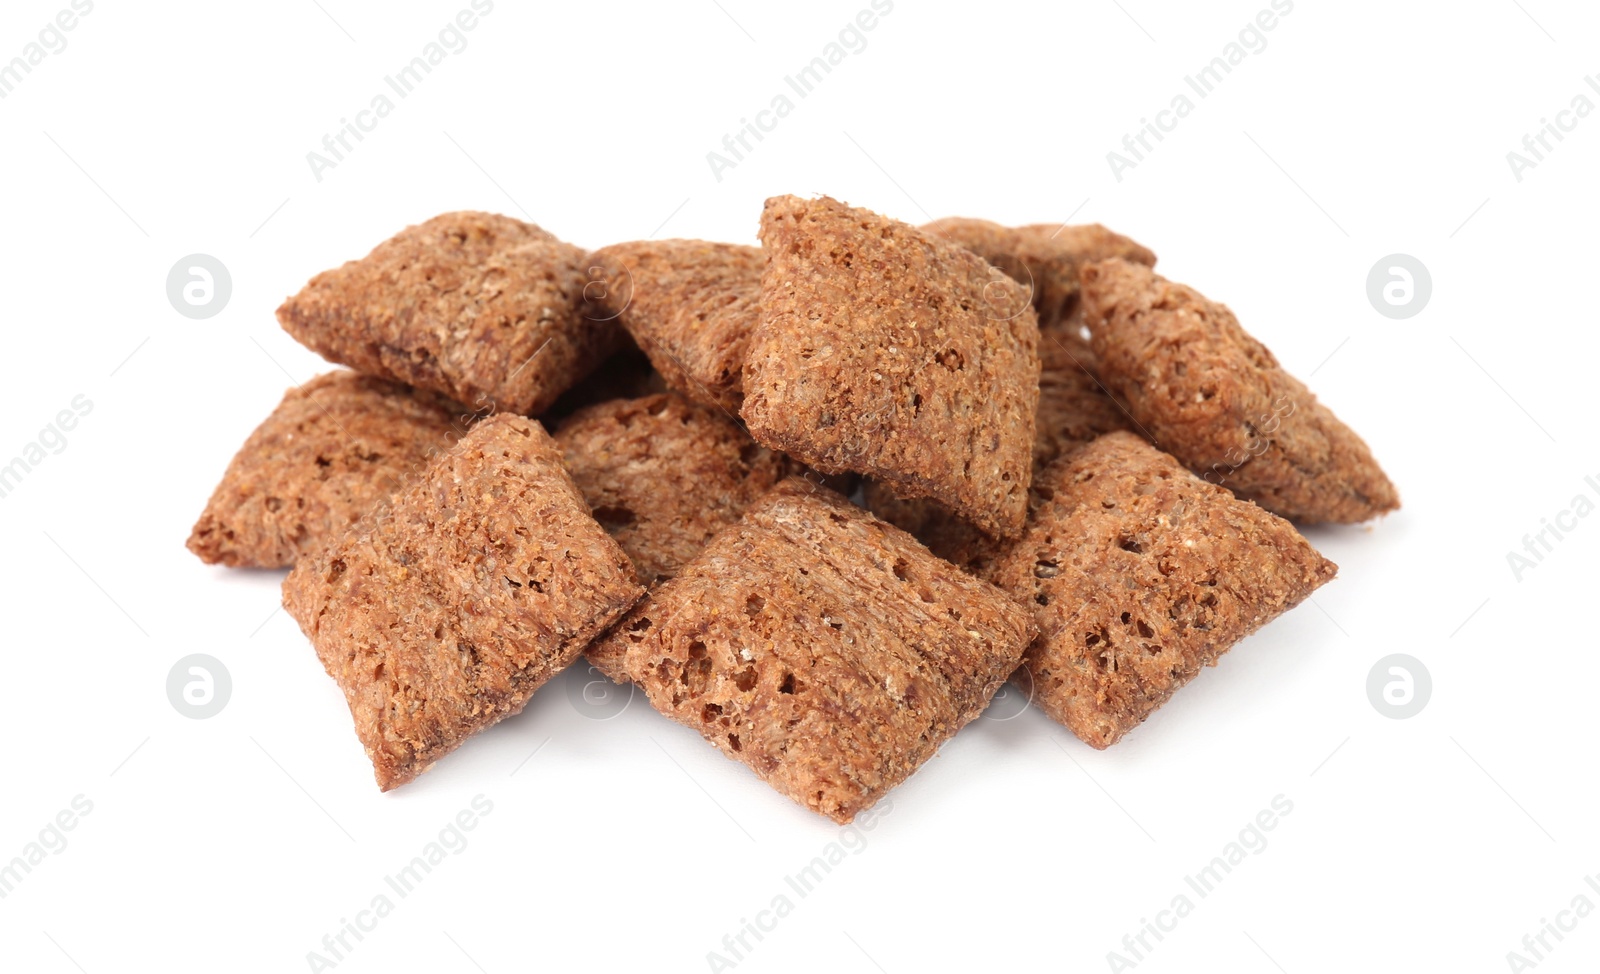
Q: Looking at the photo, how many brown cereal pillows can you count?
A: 11